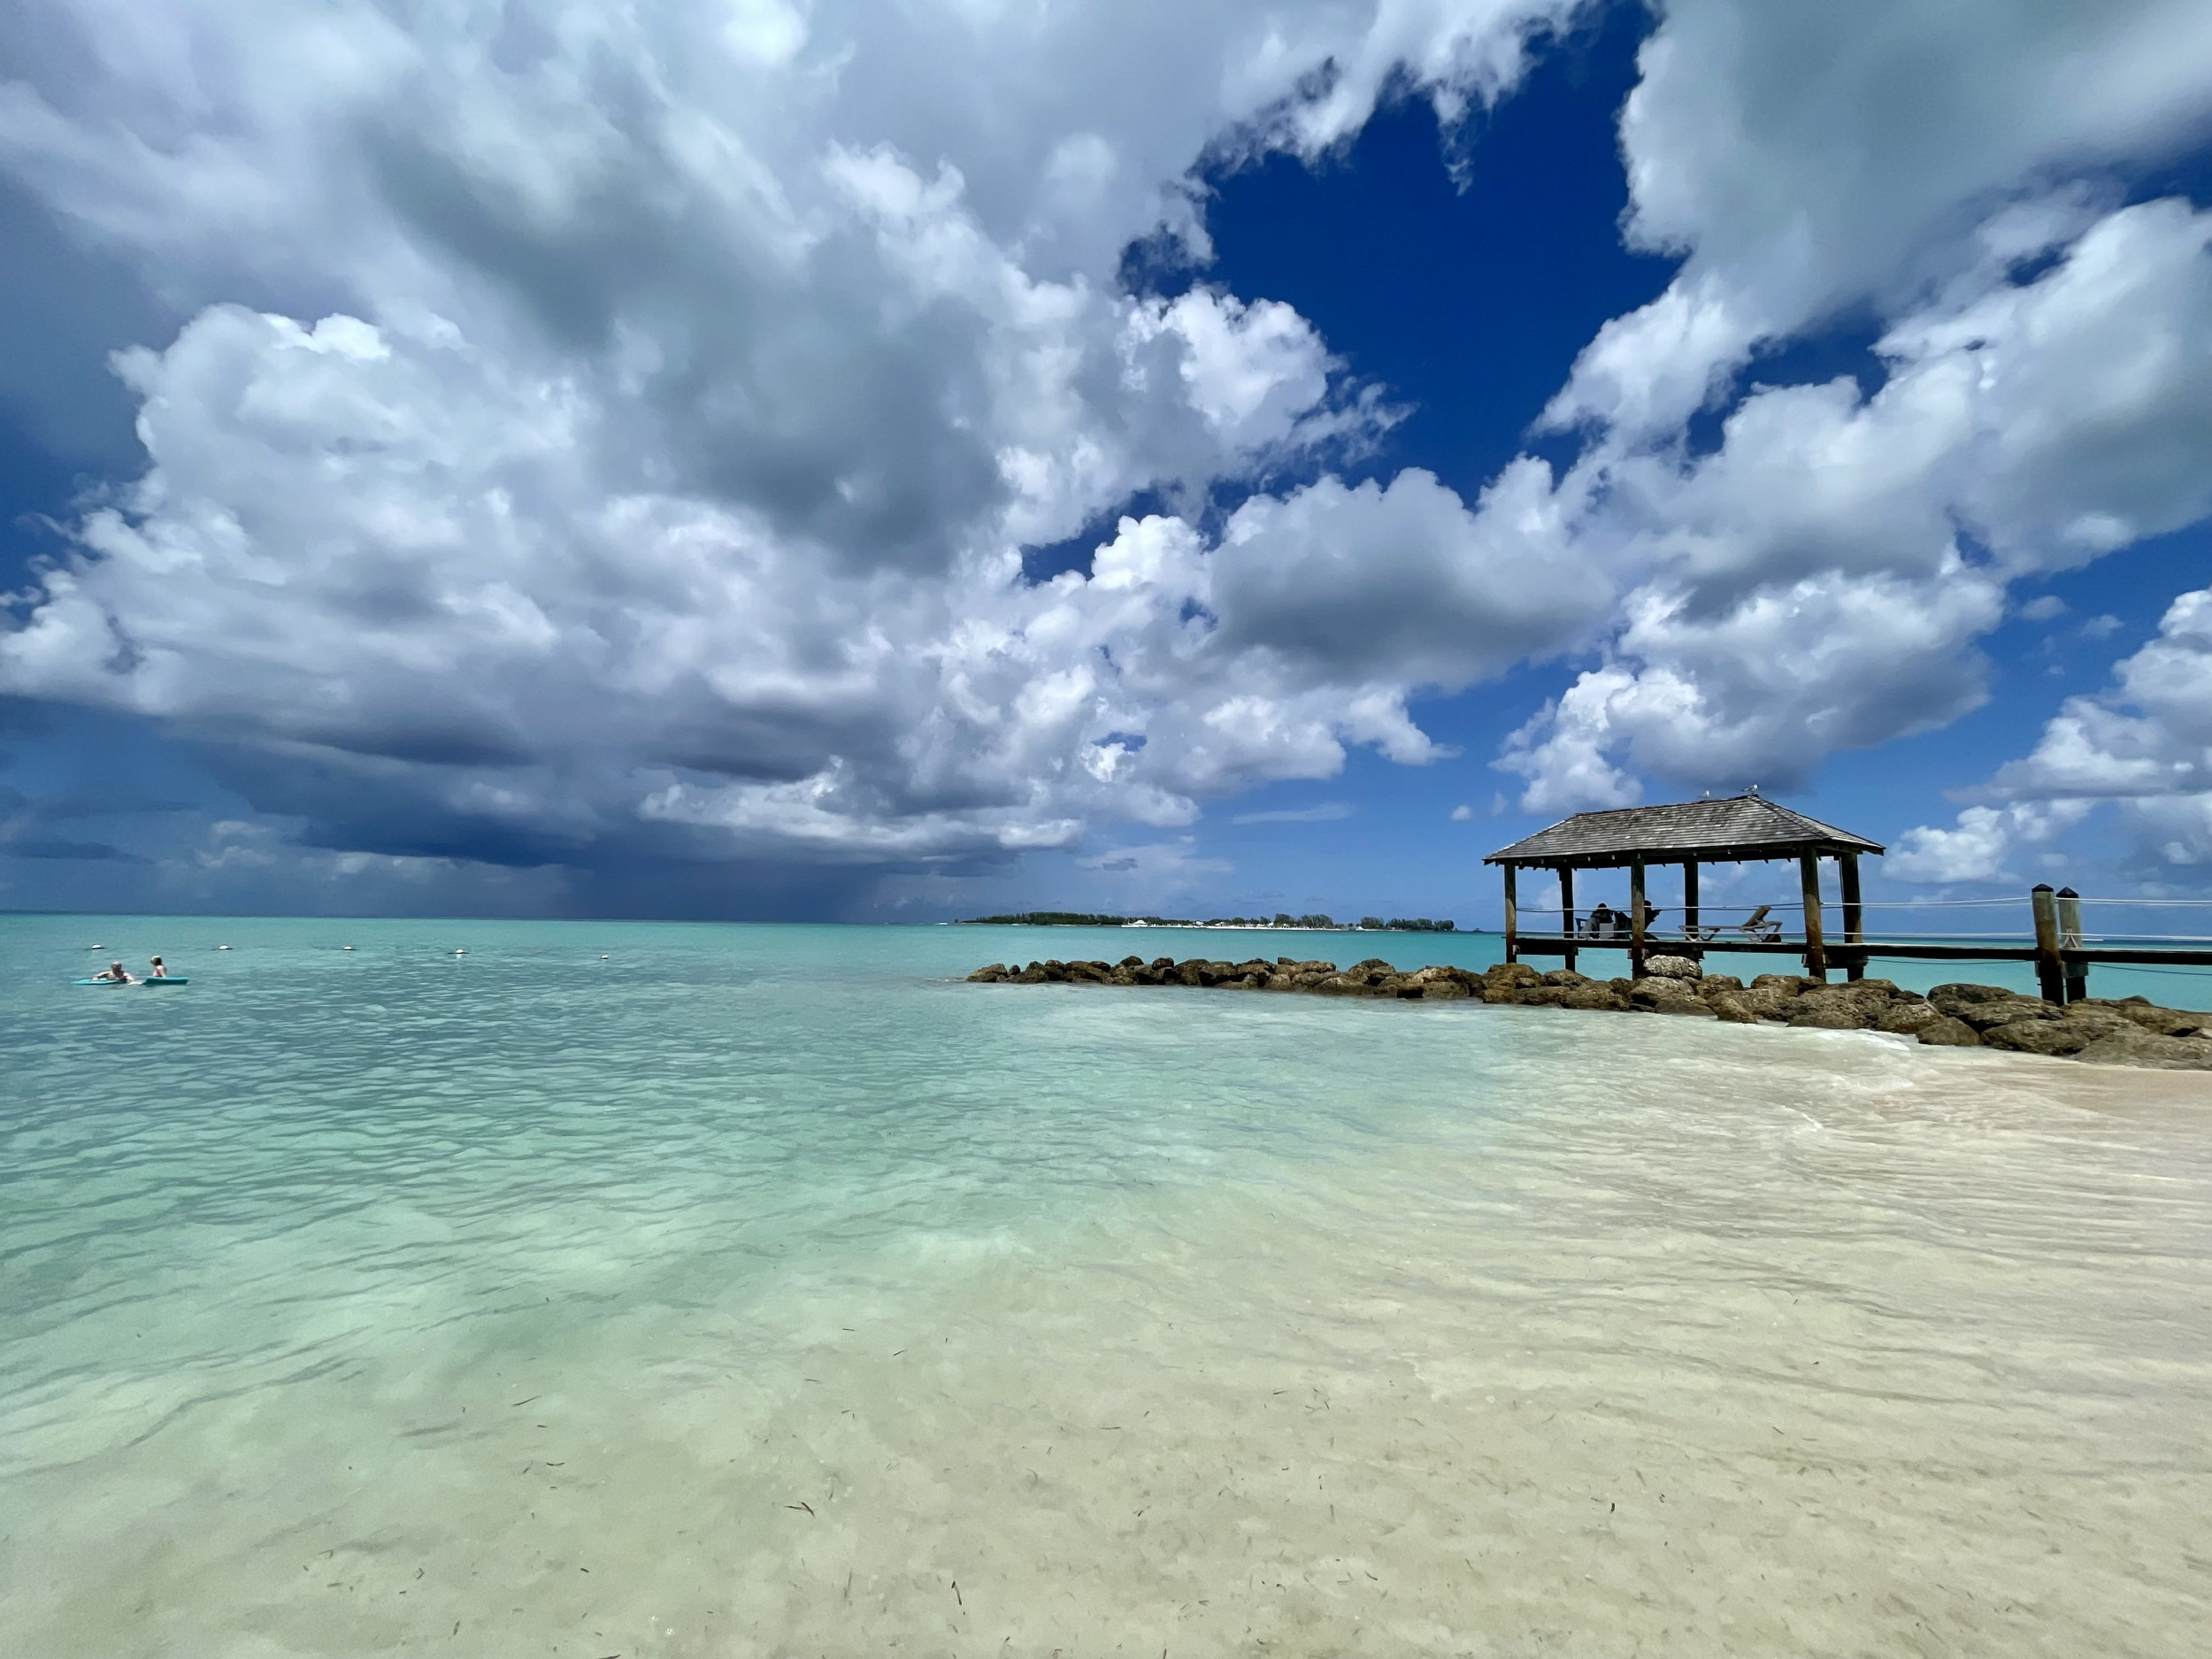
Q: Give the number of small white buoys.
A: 5